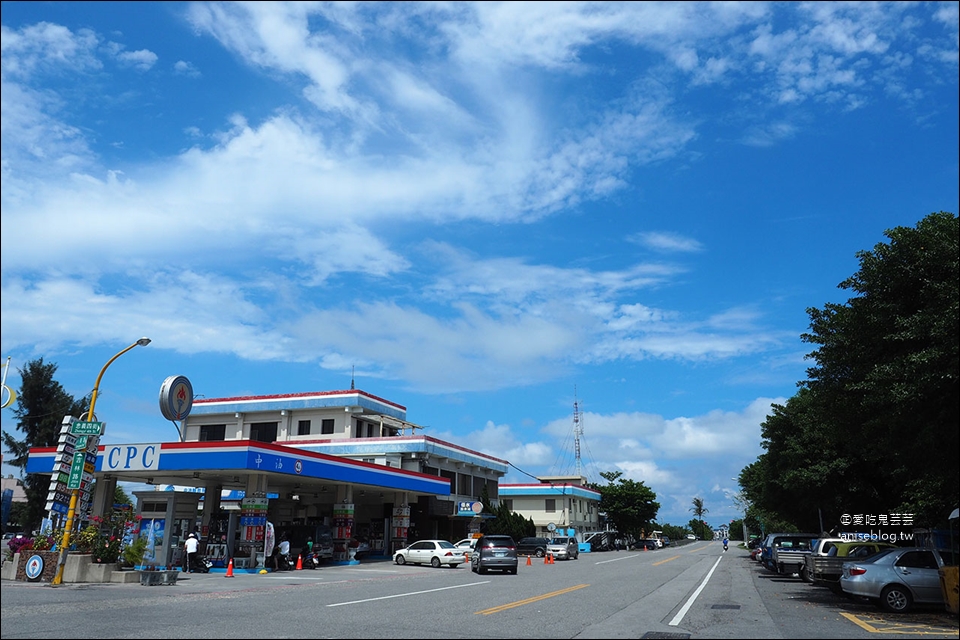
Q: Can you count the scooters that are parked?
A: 3